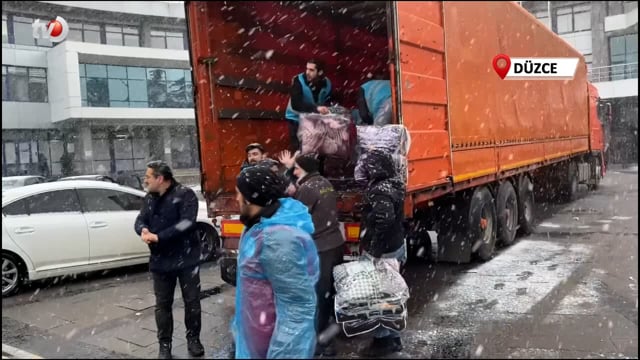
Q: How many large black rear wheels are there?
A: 3